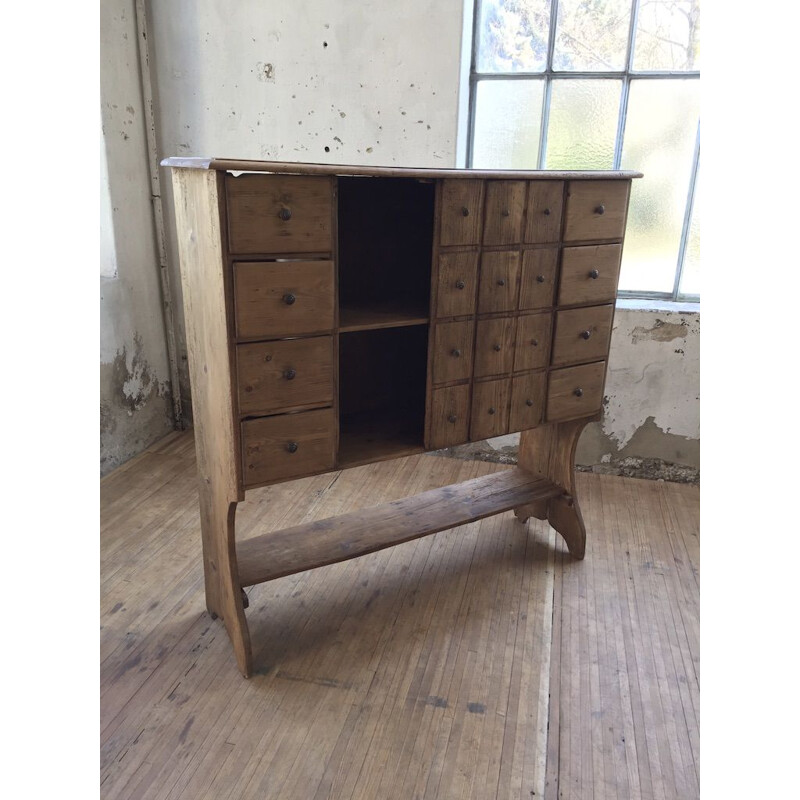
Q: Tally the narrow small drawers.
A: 12